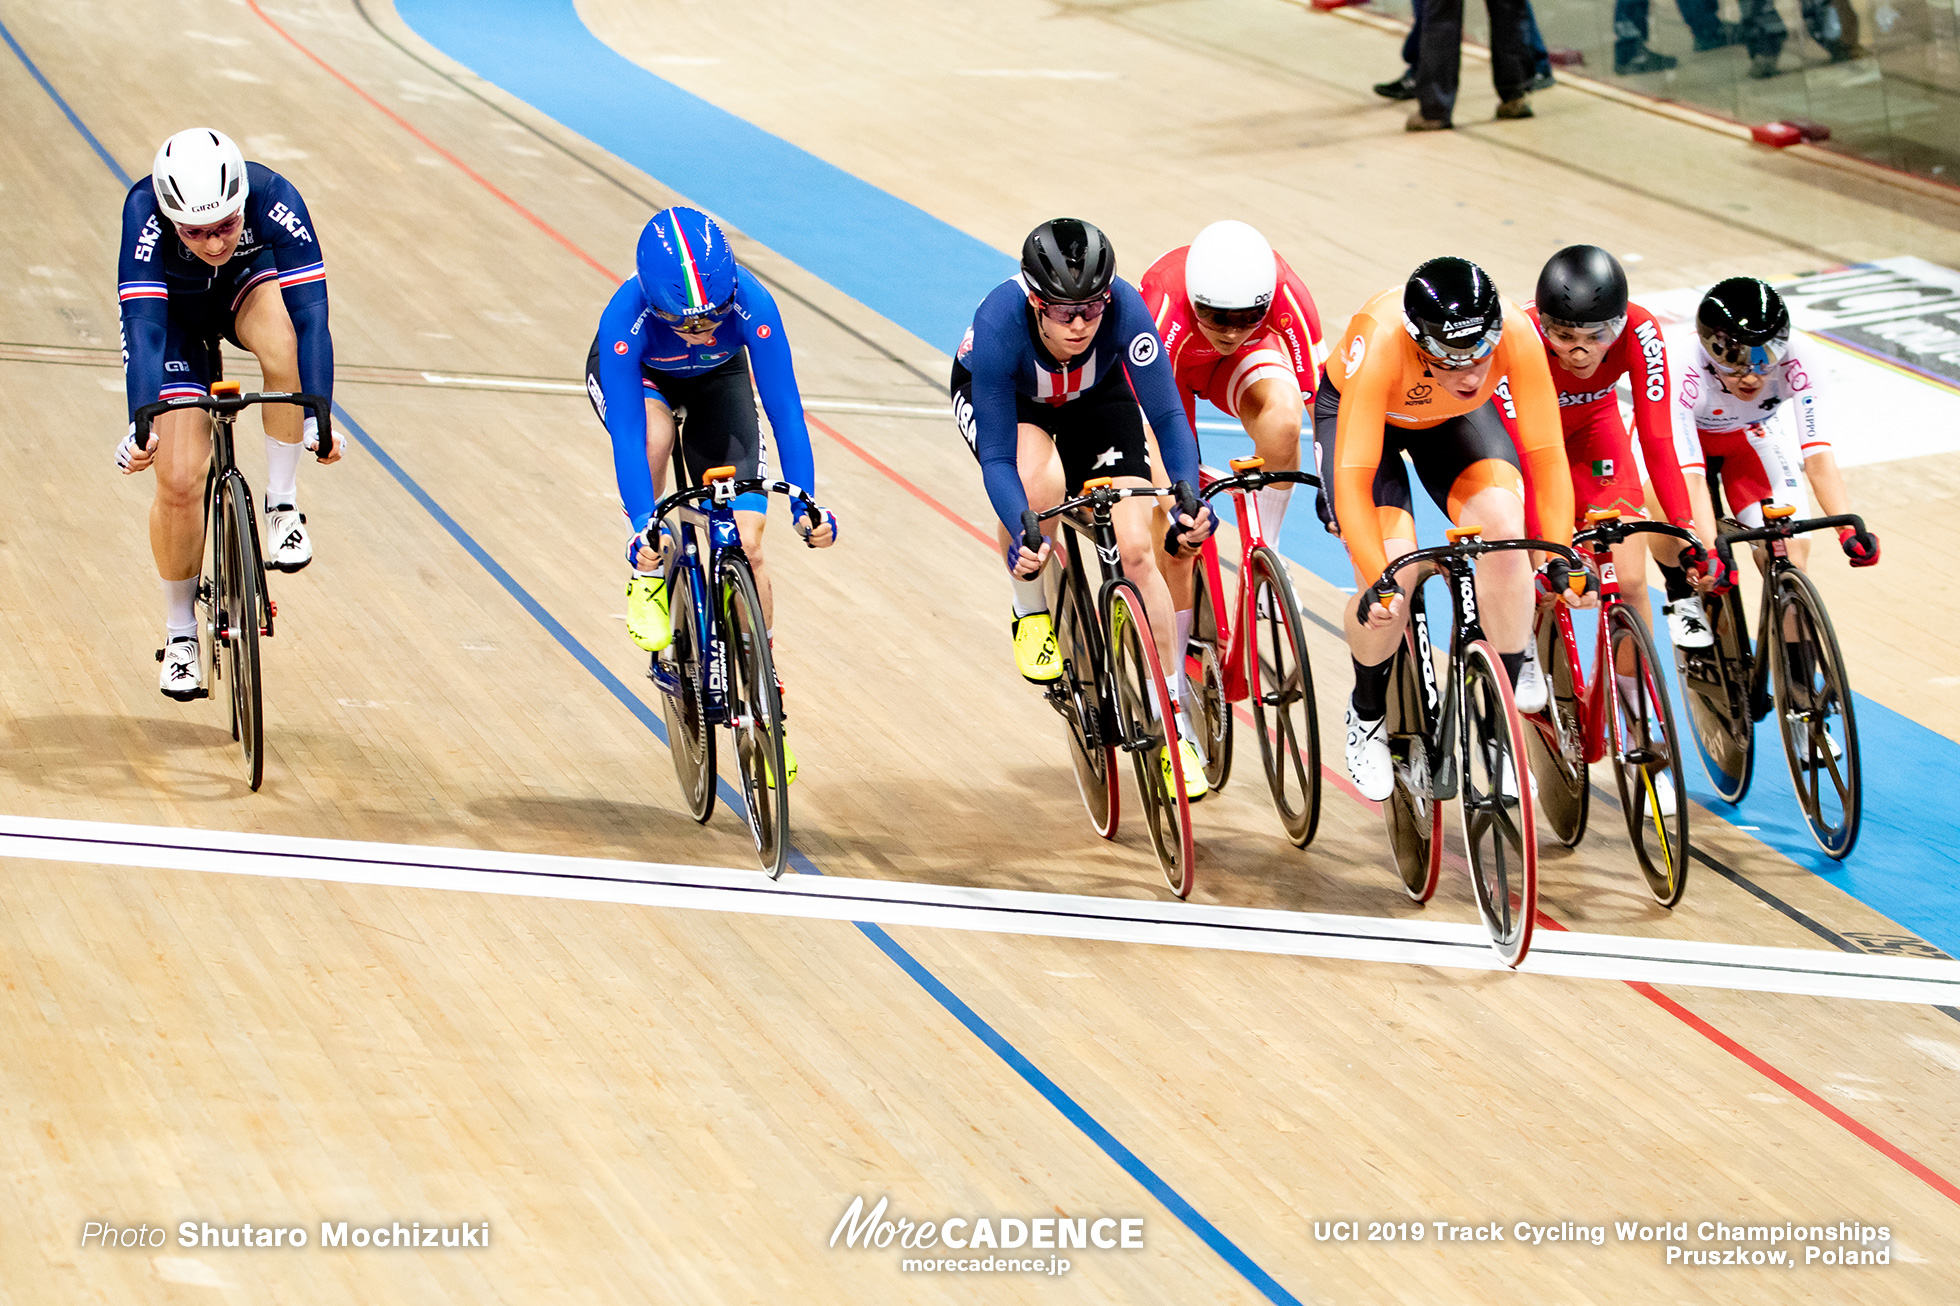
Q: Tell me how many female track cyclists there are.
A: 7